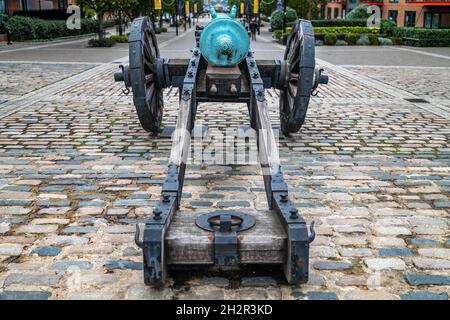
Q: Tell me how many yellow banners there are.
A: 5